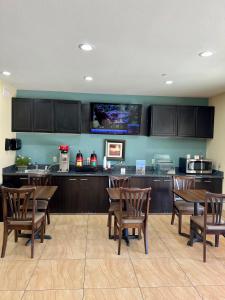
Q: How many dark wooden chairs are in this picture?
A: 6